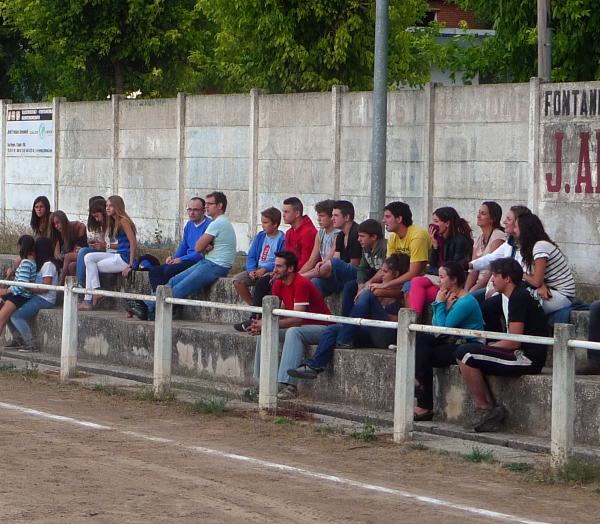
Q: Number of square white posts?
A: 5